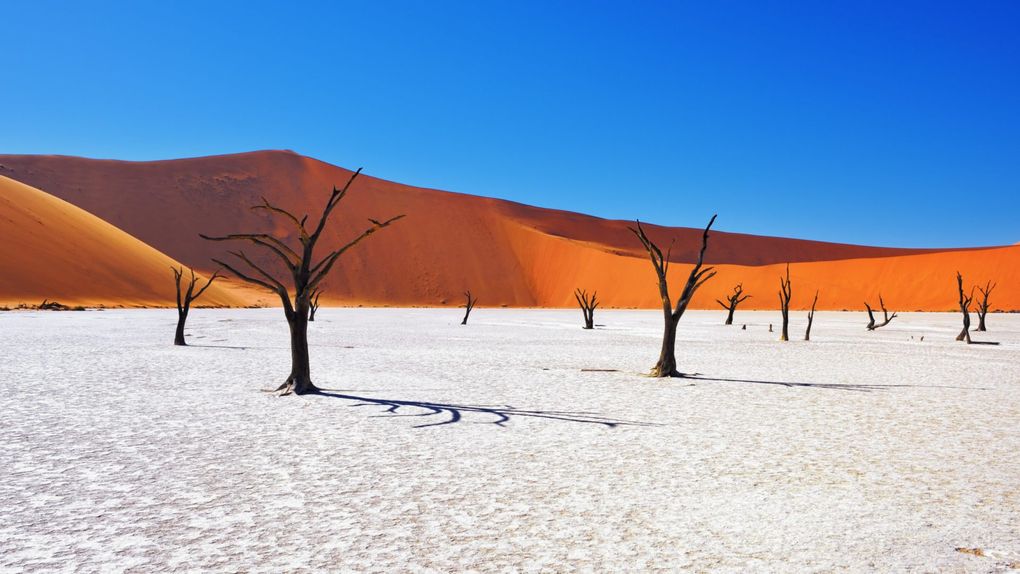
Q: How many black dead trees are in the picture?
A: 12